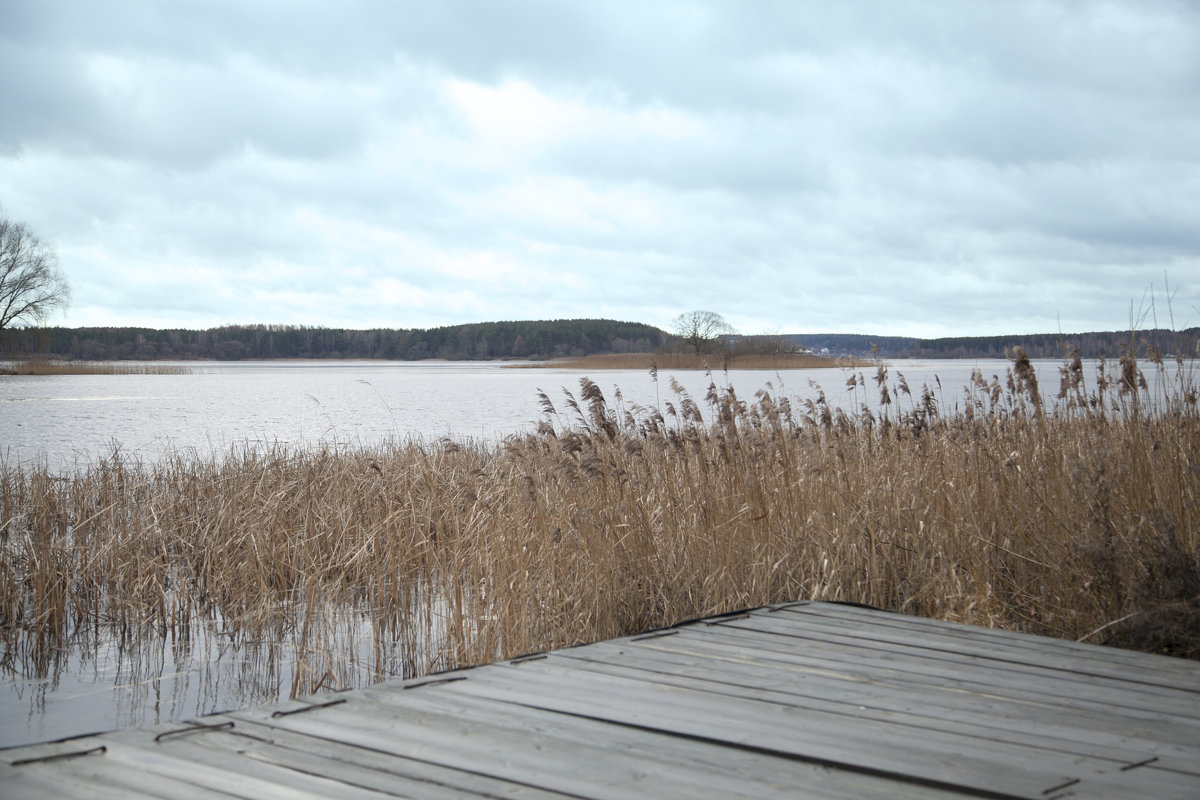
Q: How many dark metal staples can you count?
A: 10